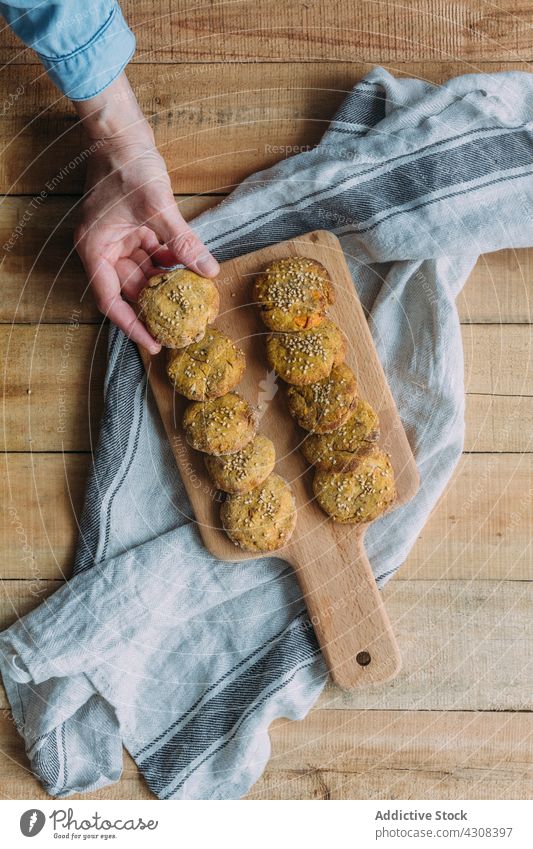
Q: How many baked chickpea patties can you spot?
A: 10